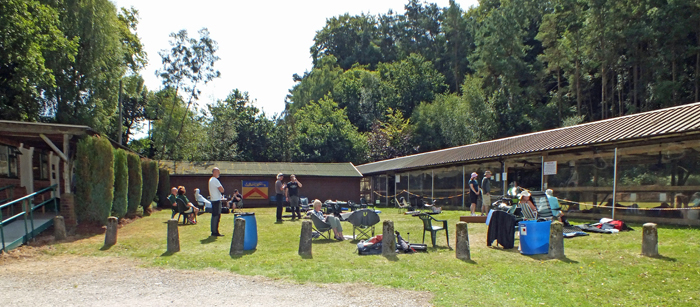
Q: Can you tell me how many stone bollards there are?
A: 9